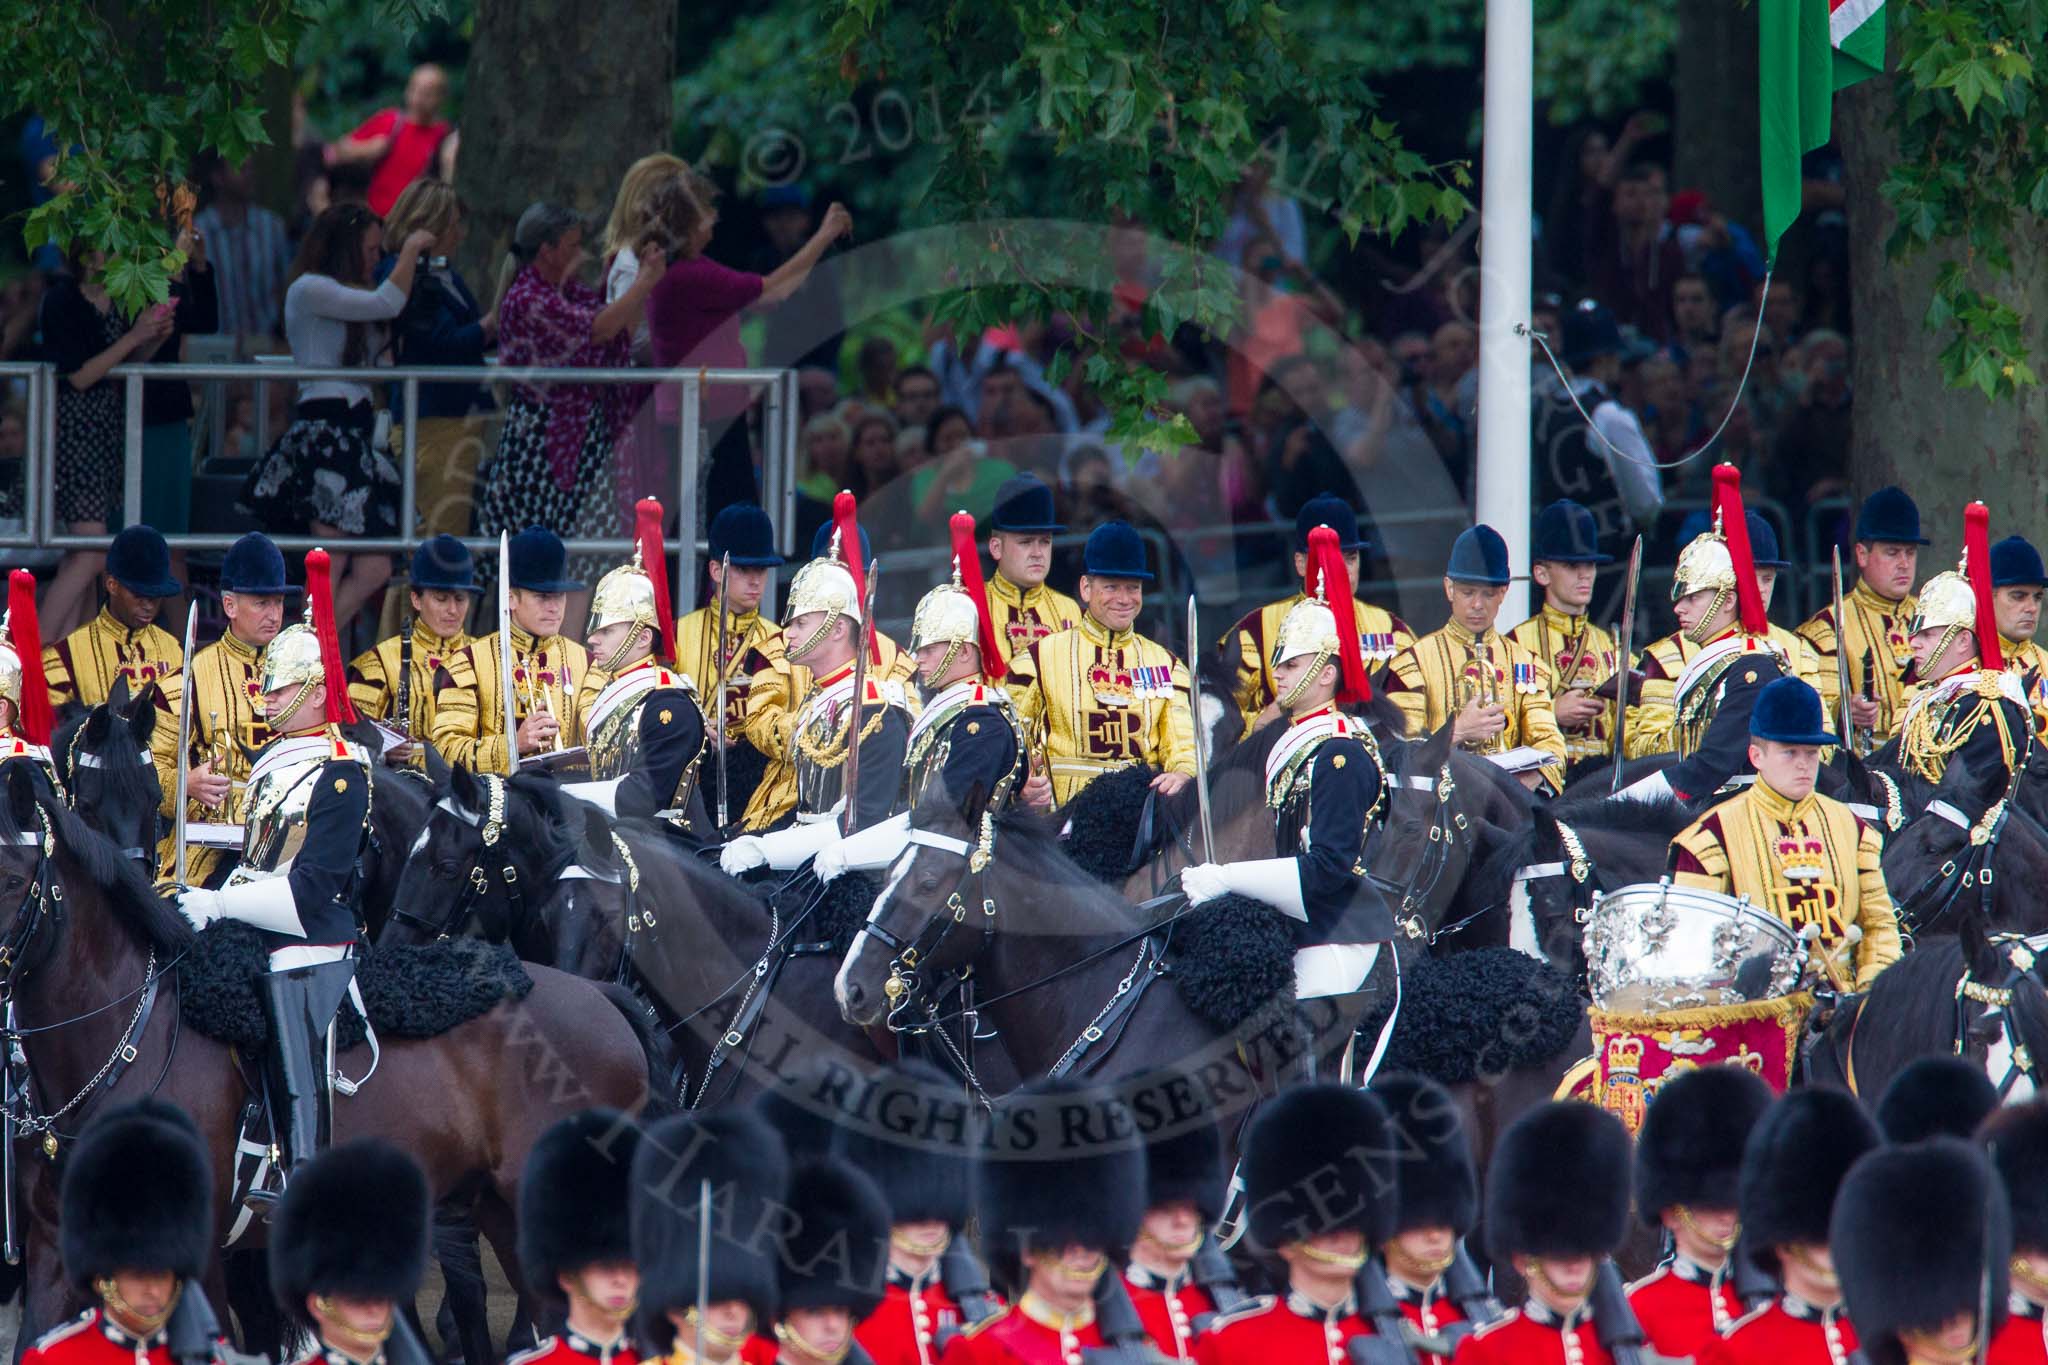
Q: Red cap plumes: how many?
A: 8